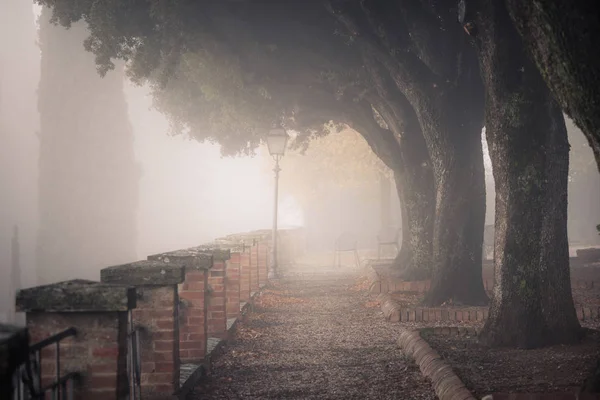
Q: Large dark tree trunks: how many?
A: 4